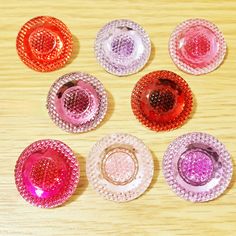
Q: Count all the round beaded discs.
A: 8